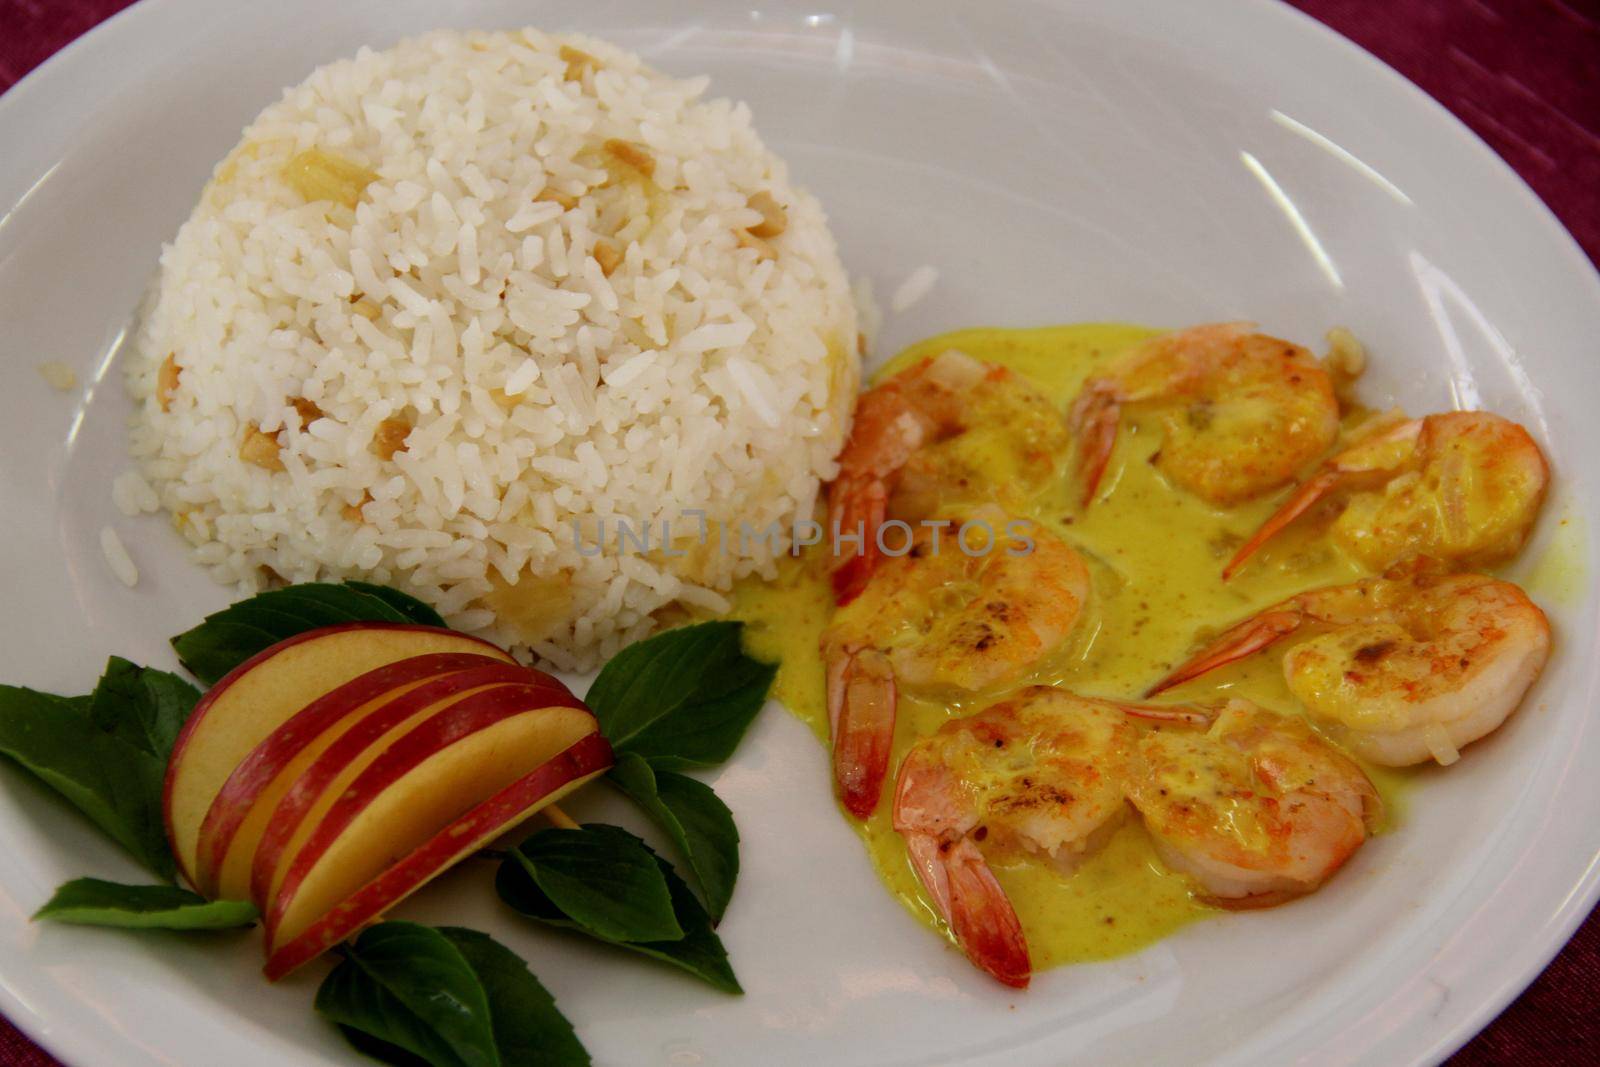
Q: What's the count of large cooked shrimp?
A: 7